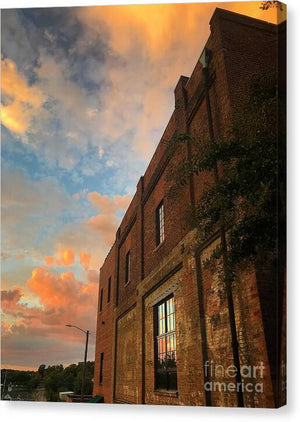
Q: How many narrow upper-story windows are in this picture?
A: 4